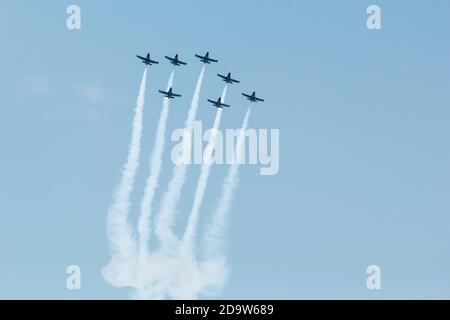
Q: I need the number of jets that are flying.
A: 7